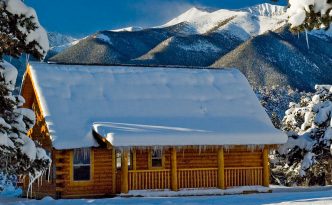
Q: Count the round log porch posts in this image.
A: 4